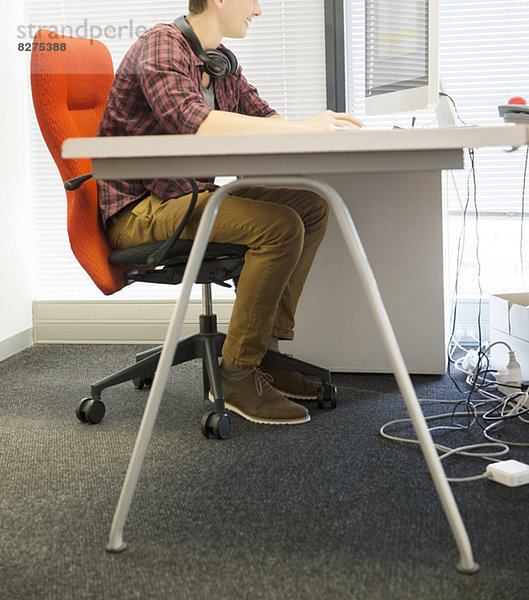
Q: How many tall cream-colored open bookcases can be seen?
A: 0